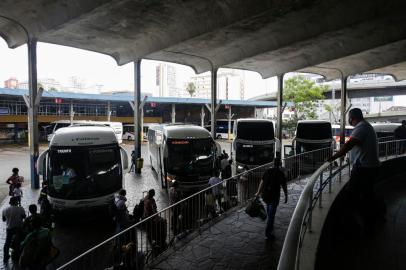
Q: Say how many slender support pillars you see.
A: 5